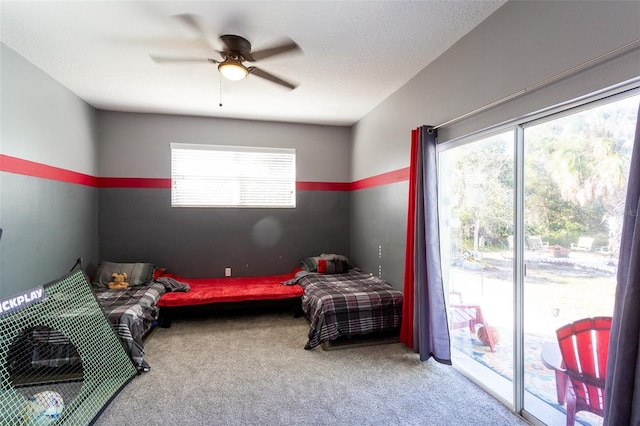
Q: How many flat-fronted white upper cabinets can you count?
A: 0